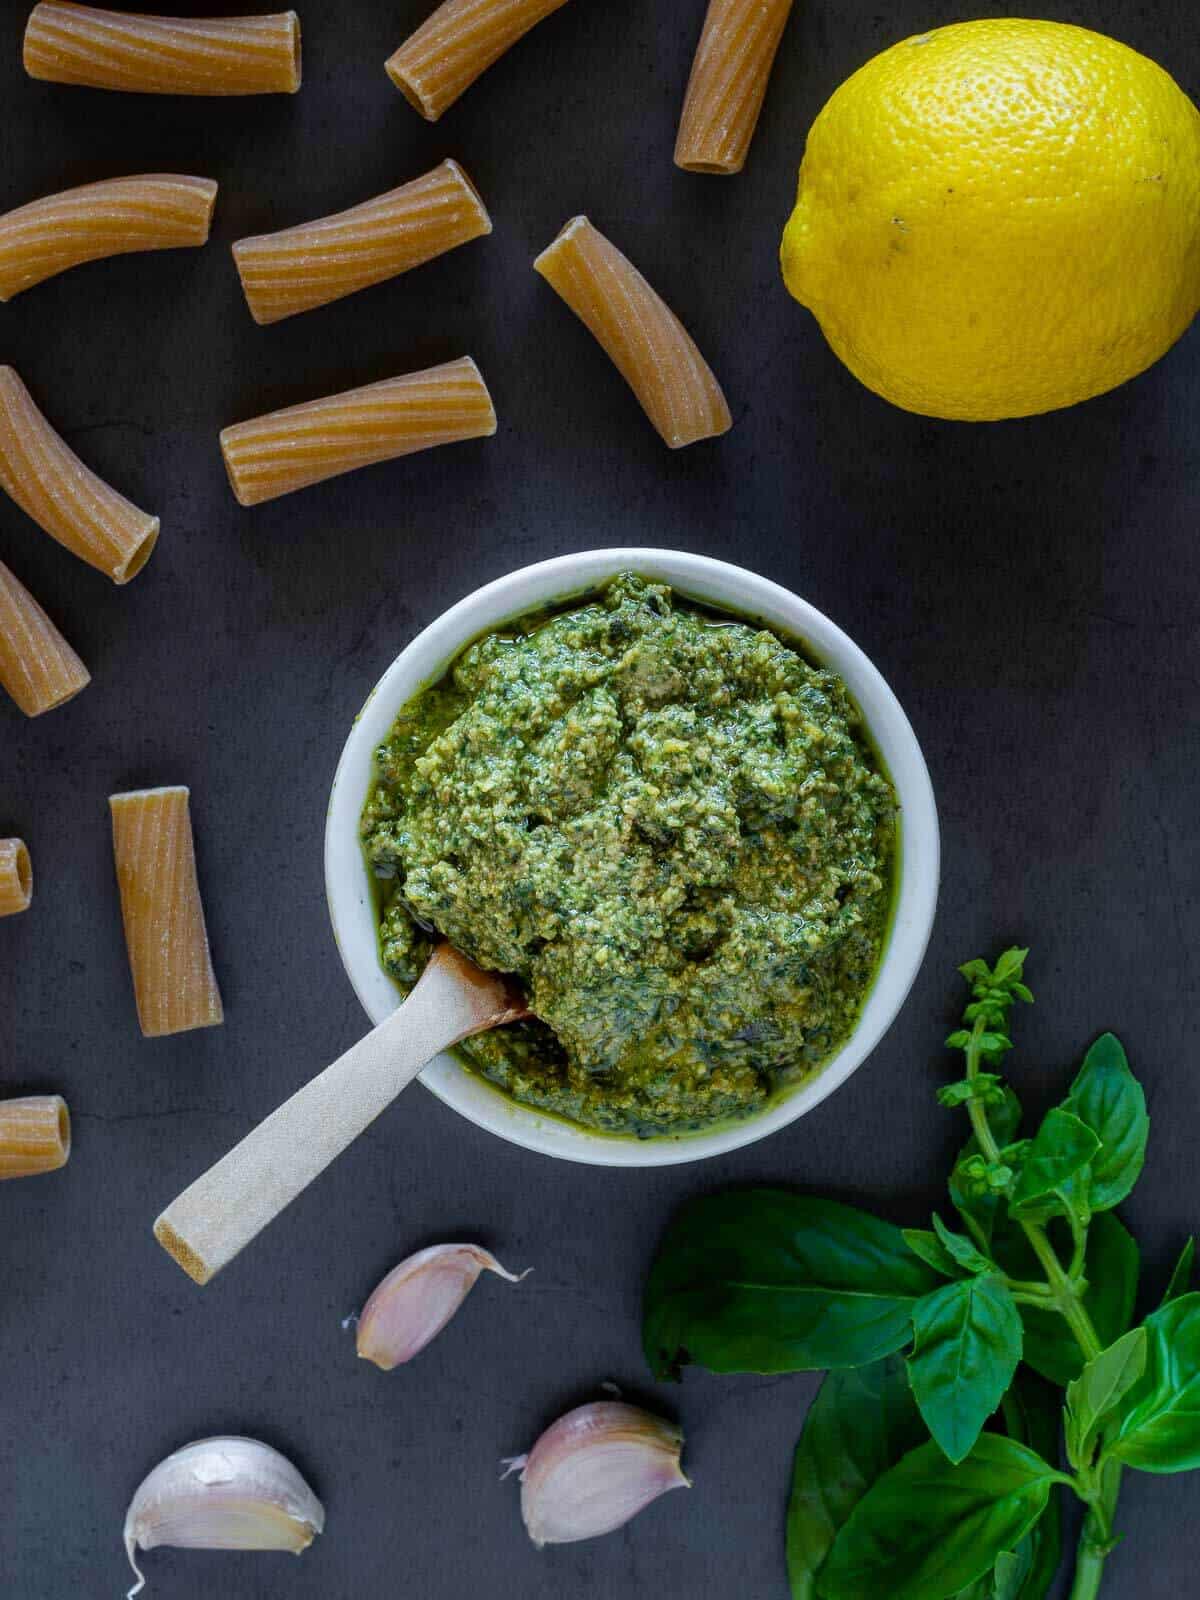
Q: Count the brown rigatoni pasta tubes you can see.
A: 12